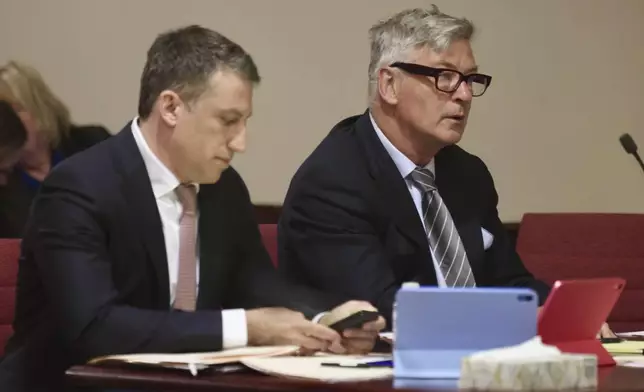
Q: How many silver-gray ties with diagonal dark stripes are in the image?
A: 1